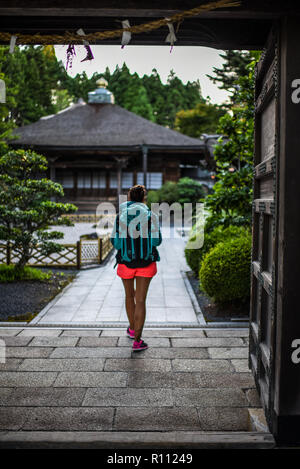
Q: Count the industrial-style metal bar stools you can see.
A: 0